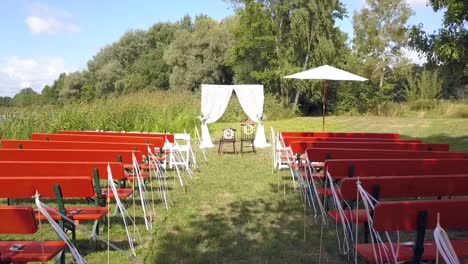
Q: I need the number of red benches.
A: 14